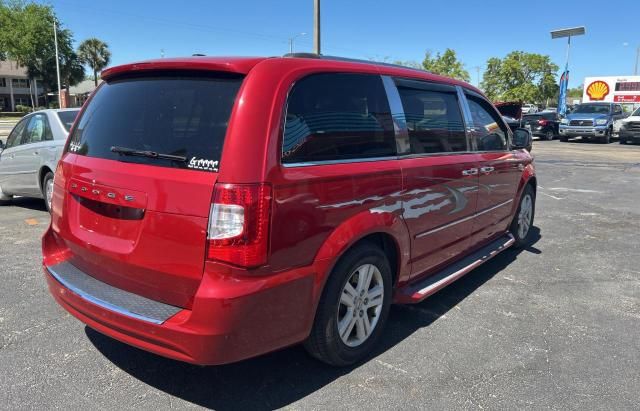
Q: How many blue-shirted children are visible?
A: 0